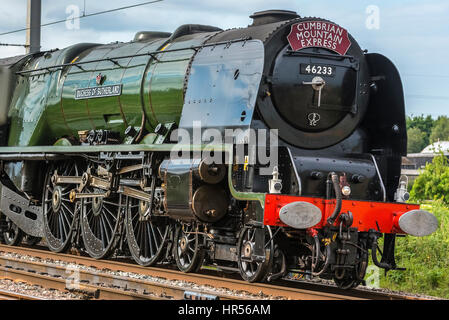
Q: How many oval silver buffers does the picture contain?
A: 2